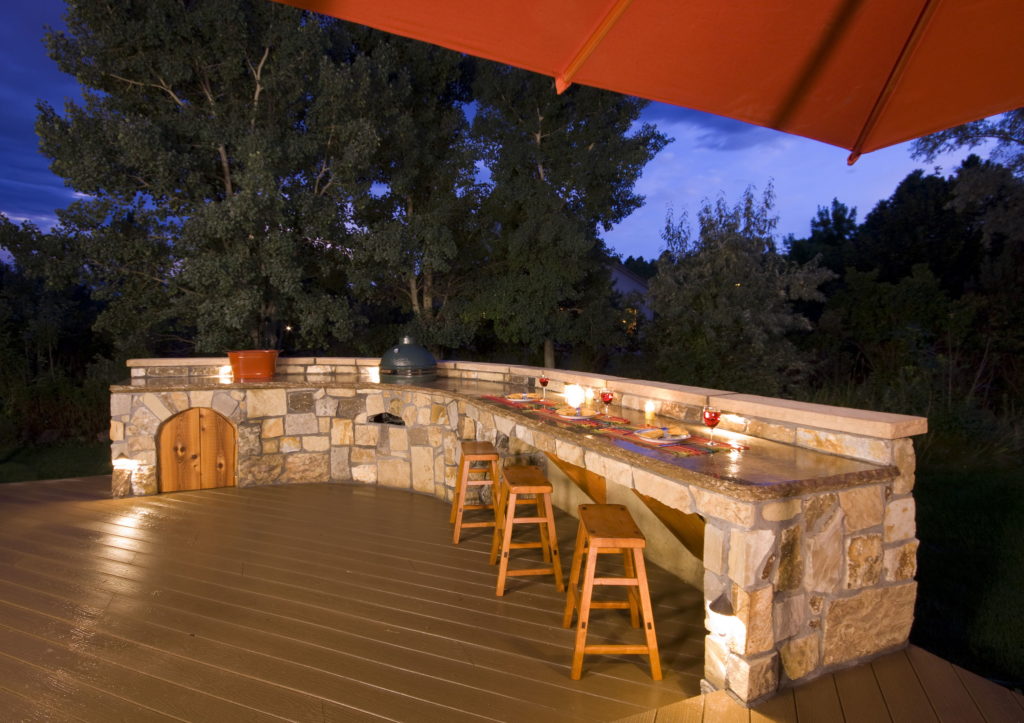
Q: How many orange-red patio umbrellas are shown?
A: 1